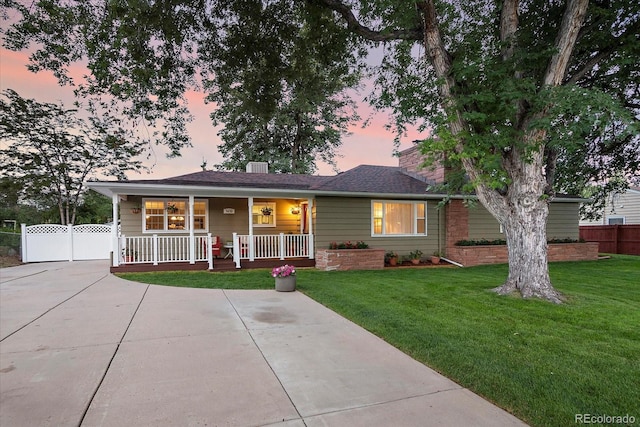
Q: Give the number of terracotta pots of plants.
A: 3